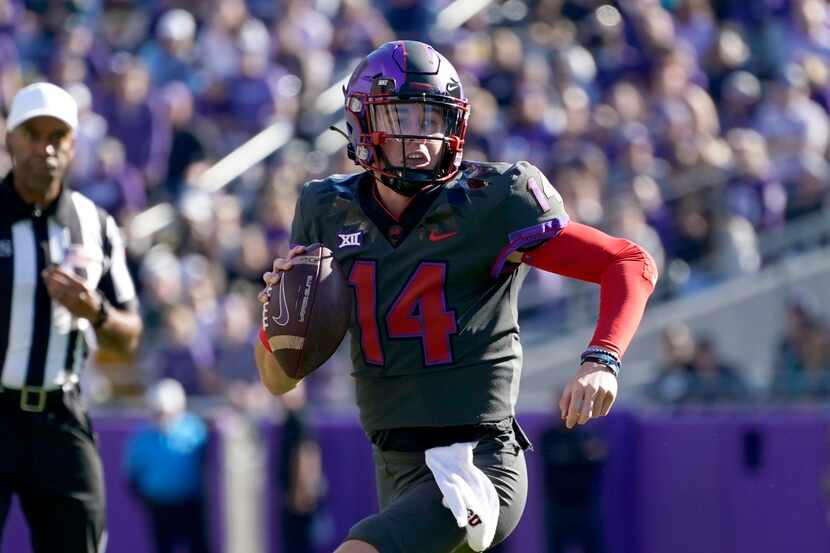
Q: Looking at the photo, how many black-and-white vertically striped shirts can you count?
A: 1